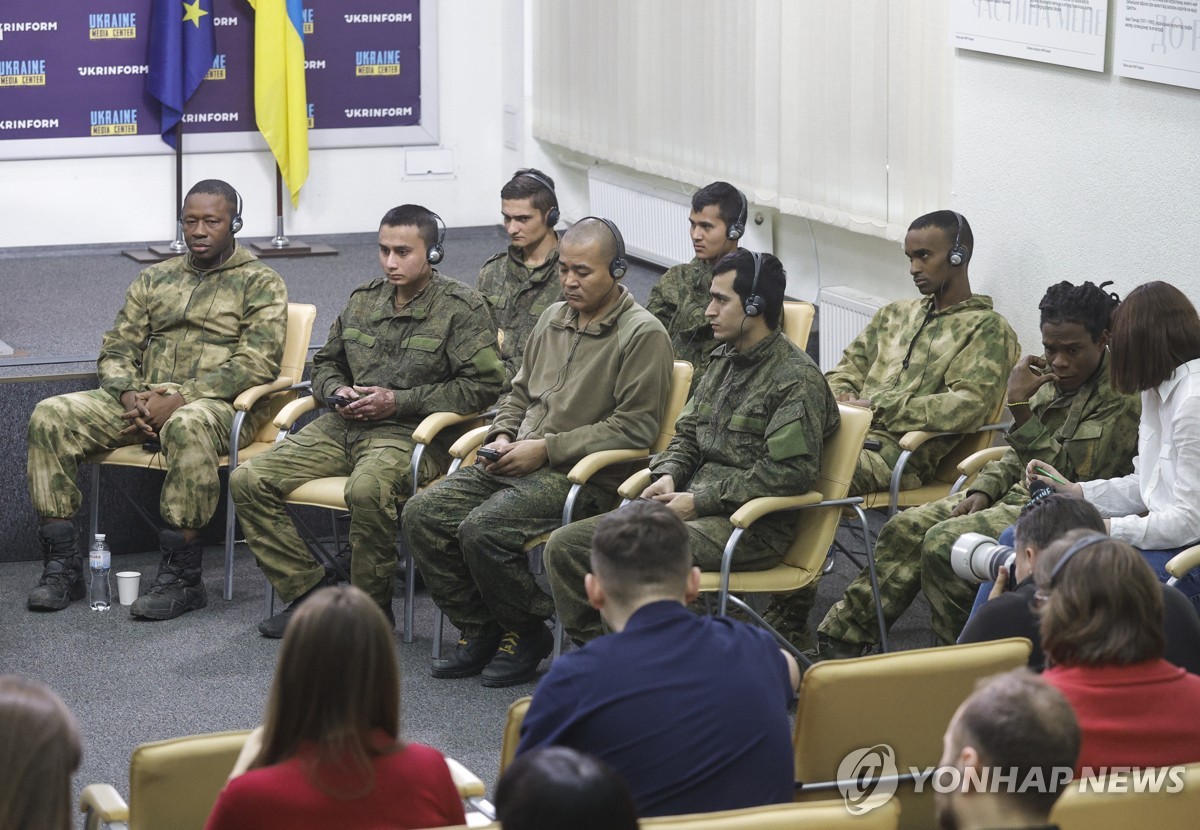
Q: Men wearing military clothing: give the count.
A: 8